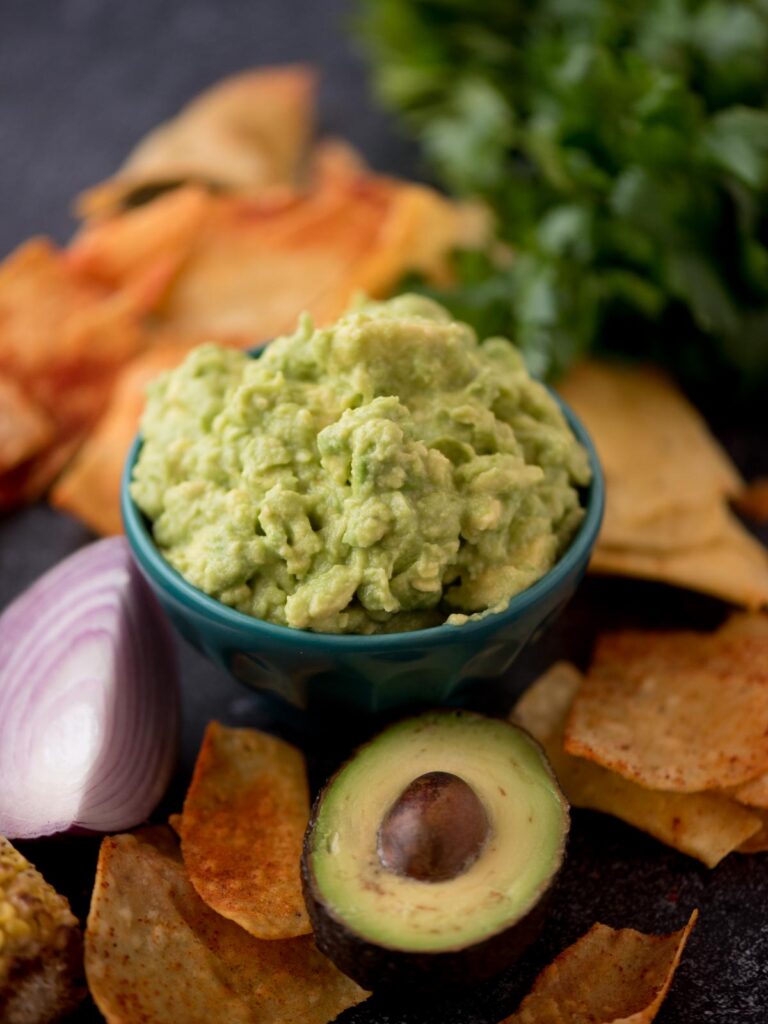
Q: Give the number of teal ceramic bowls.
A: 1